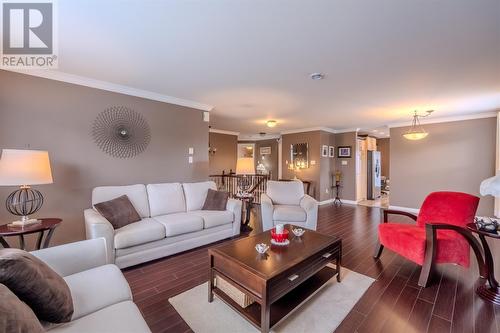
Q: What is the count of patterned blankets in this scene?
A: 0